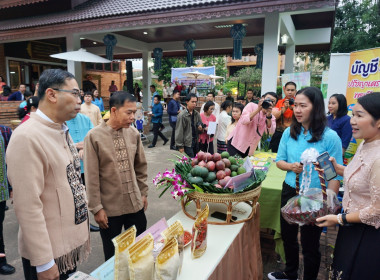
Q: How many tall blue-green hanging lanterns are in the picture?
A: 5